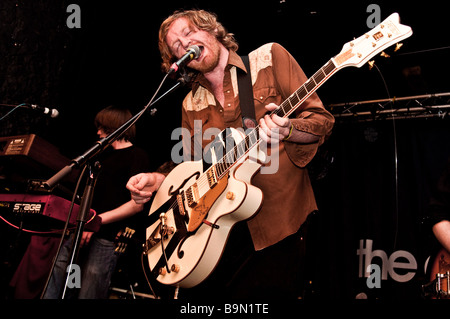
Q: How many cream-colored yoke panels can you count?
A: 2